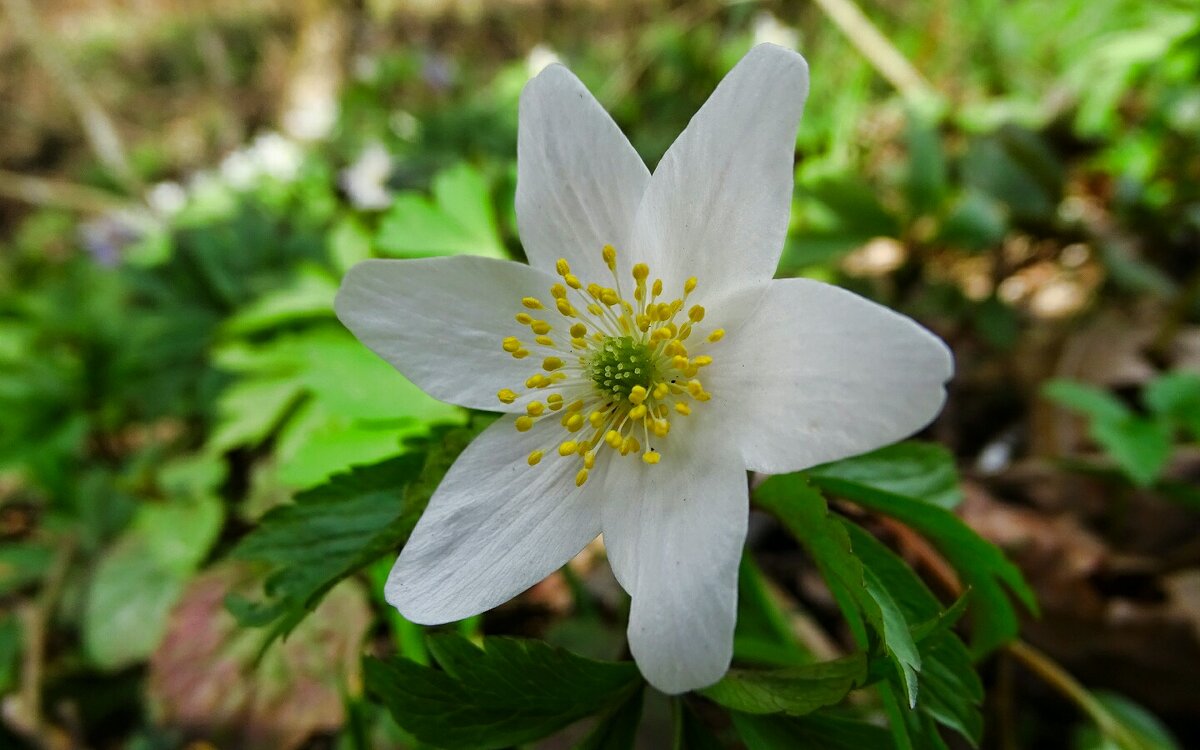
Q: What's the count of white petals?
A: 6